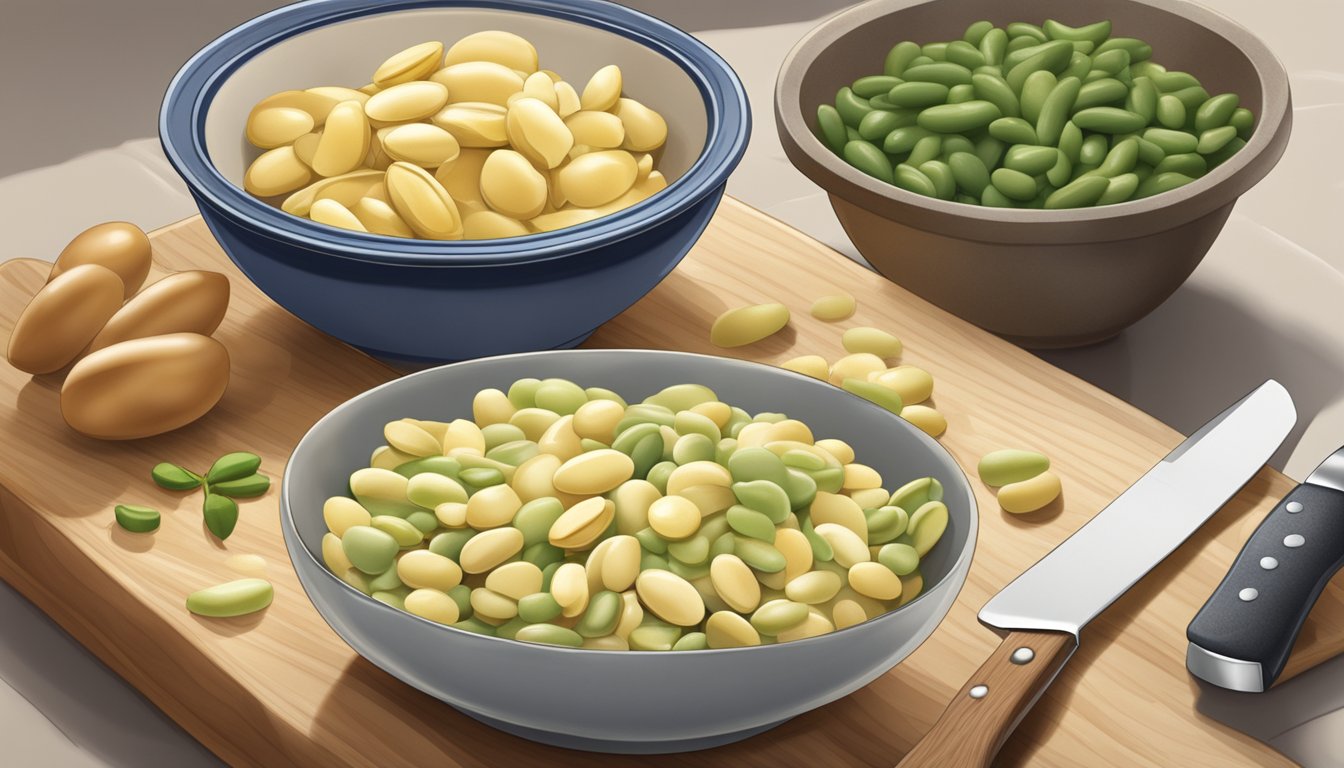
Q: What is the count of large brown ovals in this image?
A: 4